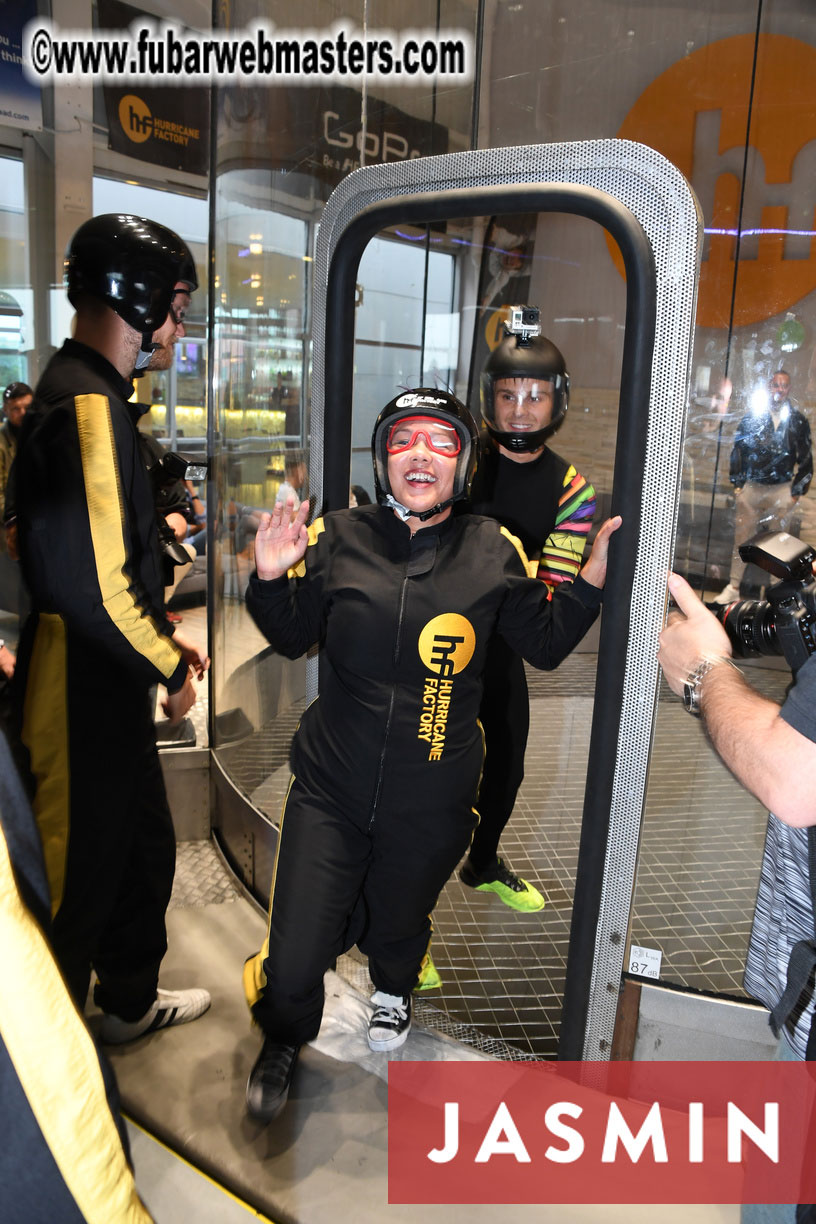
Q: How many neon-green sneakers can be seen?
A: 2